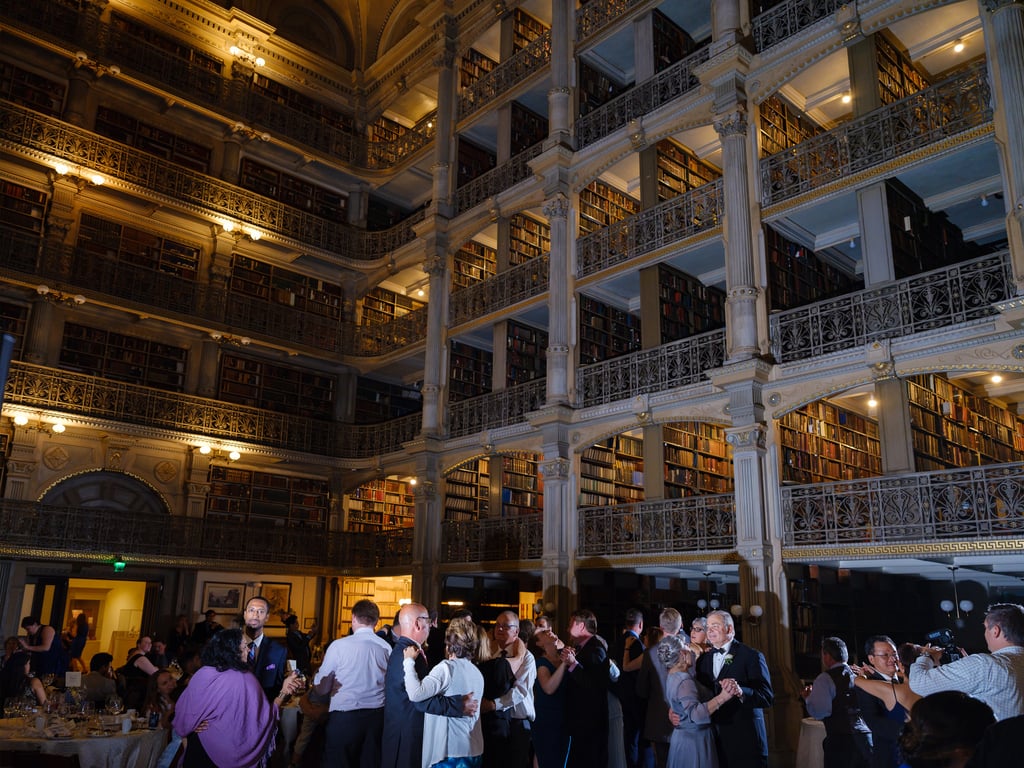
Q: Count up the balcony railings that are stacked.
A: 5